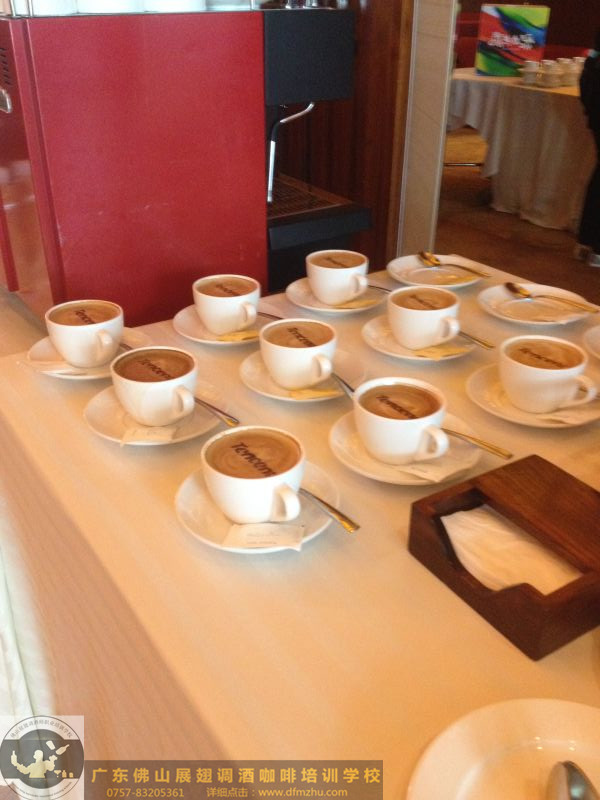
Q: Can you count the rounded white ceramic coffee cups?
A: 9